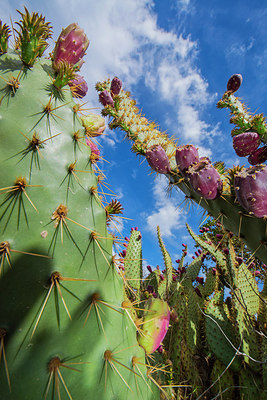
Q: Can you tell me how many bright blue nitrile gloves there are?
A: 0